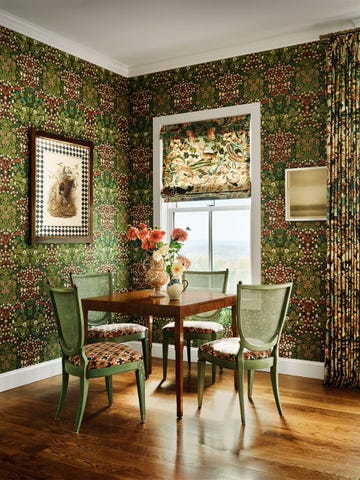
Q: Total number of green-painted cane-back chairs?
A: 4